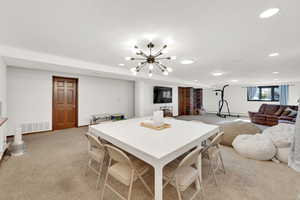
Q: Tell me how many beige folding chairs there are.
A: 4